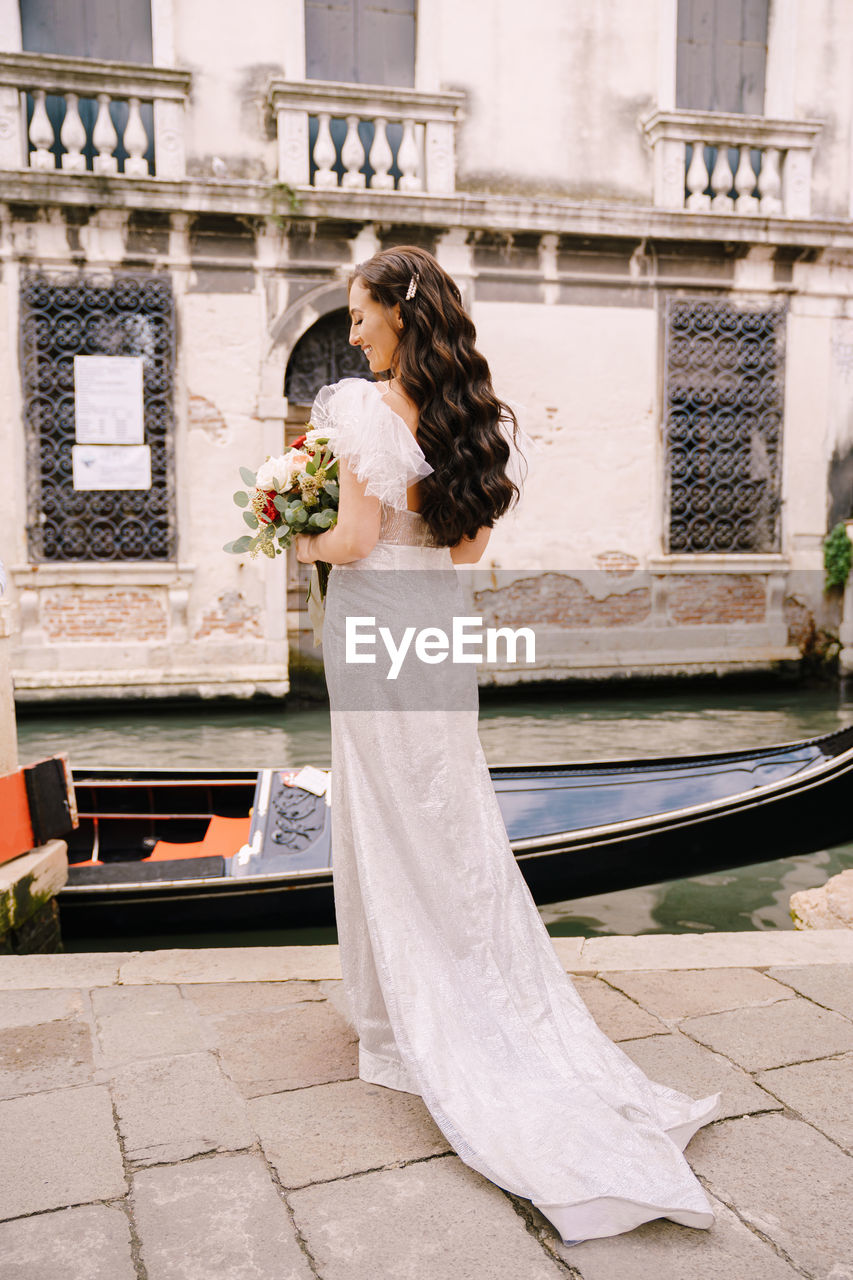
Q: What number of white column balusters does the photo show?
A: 12